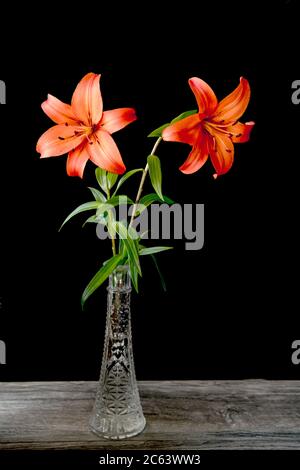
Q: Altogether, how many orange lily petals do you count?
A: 12